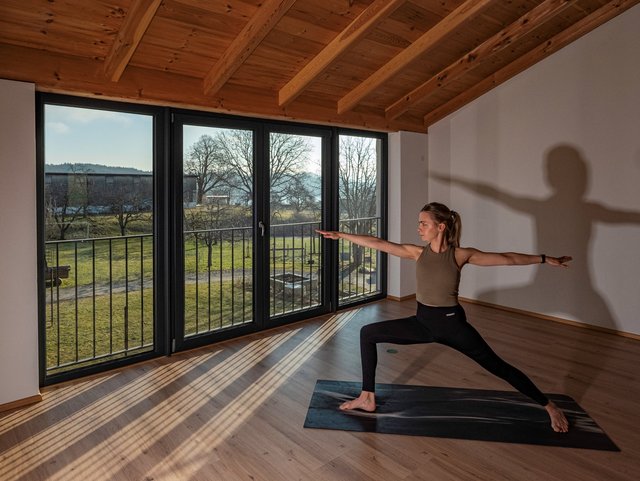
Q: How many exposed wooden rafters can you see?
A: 6